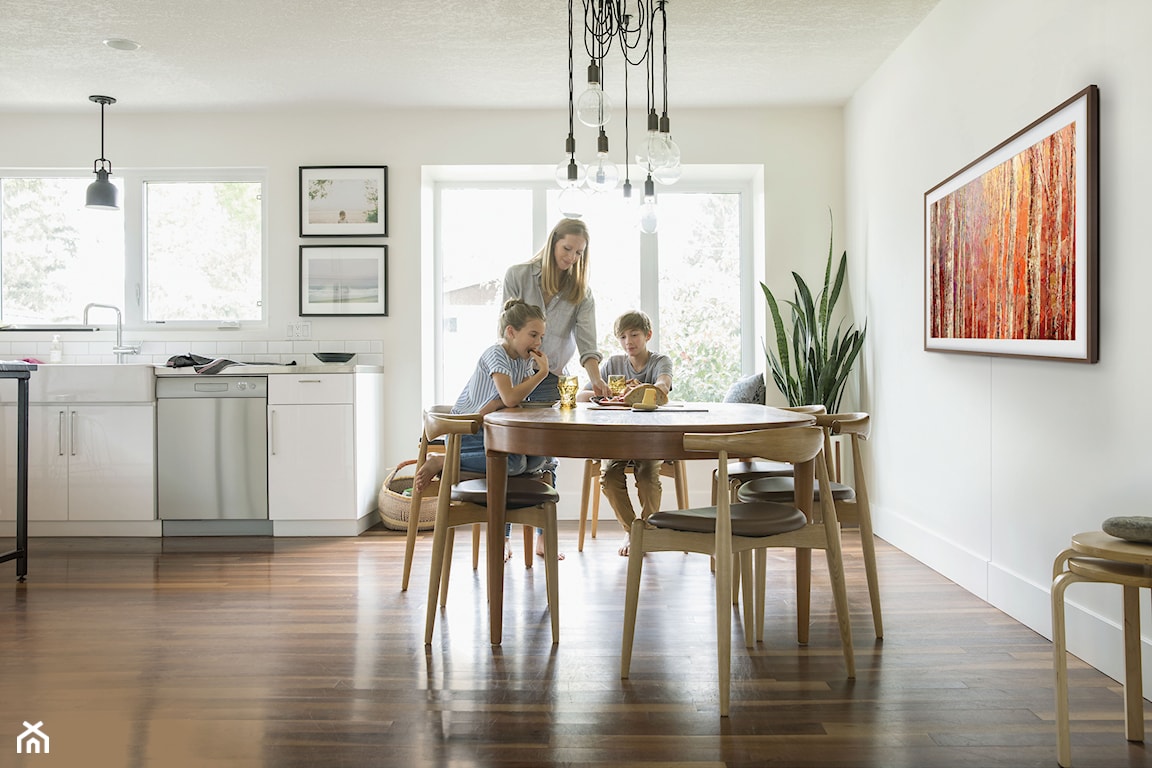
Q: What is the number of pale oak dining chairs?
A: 6